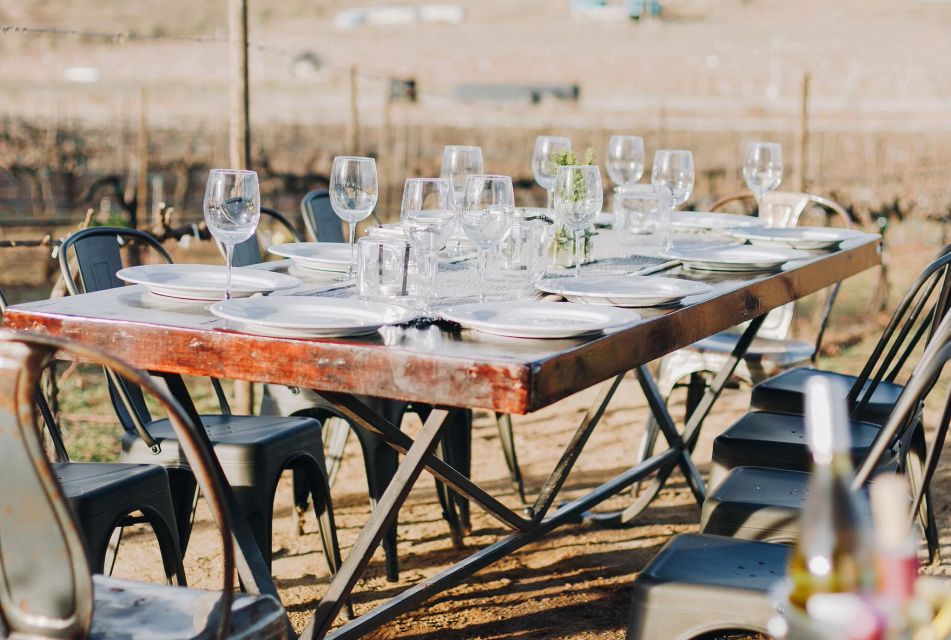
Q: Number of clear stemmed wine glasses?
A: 10